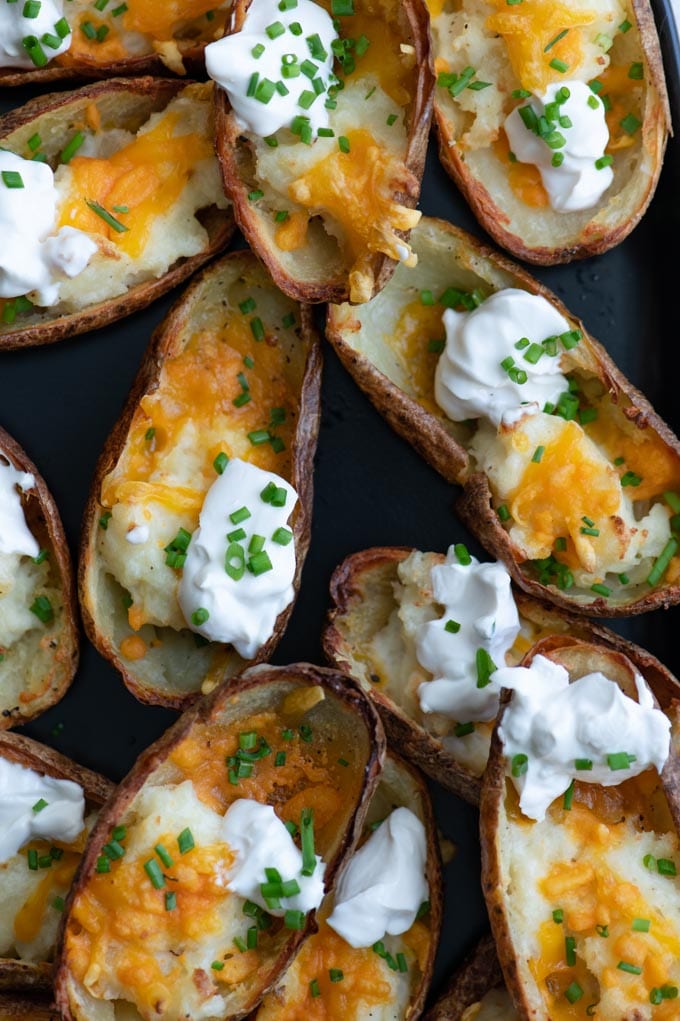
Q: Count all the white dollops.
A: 12